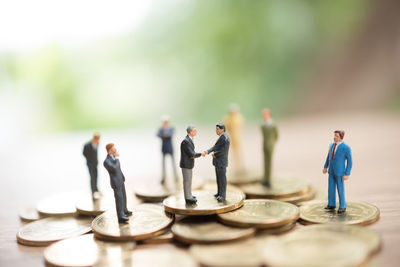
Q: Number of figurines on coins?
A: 8